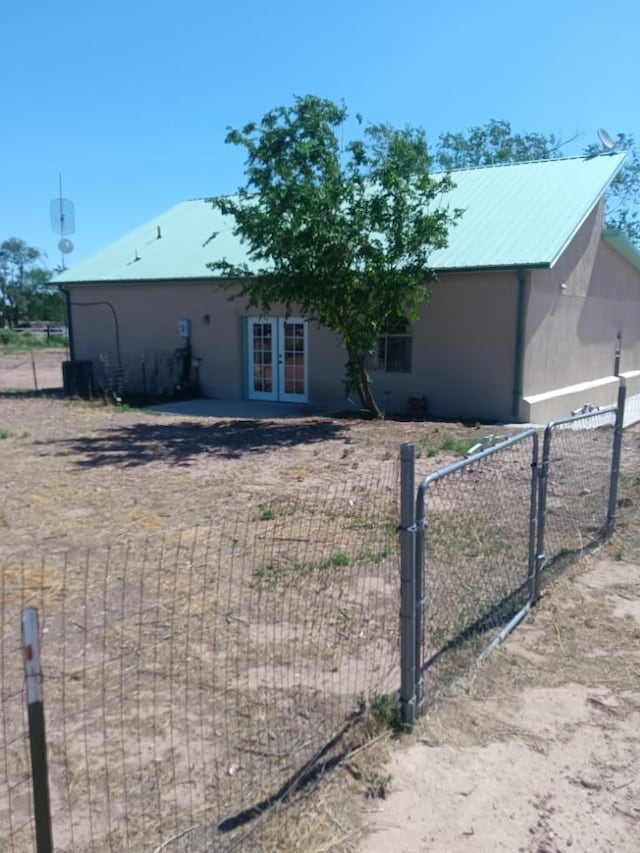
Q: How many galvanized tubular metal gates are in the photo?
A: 2